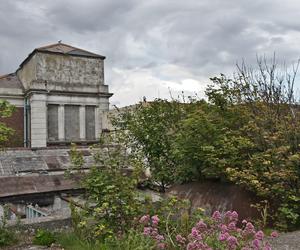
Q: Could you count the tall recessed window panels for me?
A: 3